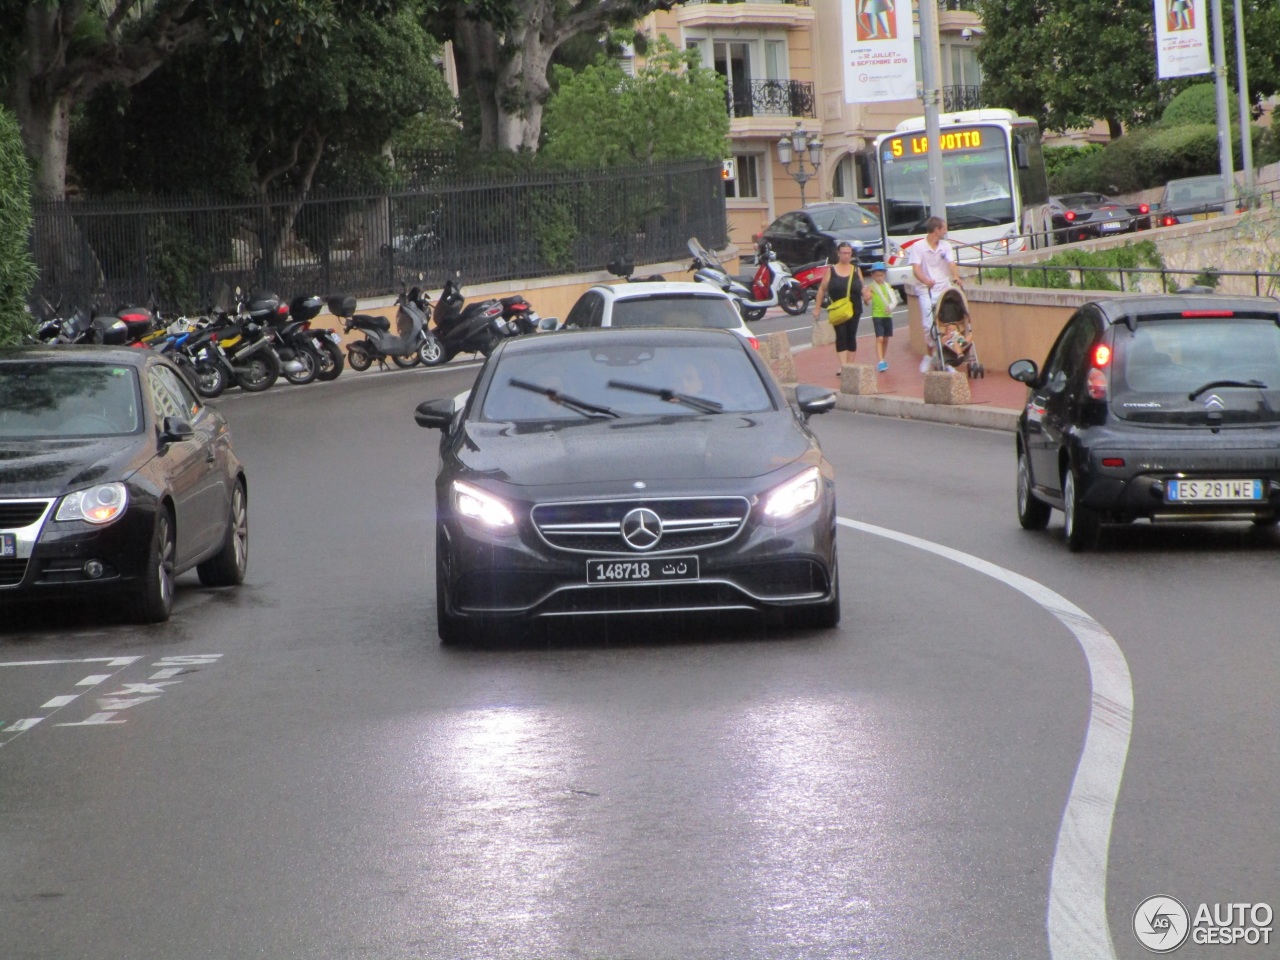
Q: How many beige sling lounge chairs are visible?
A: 0